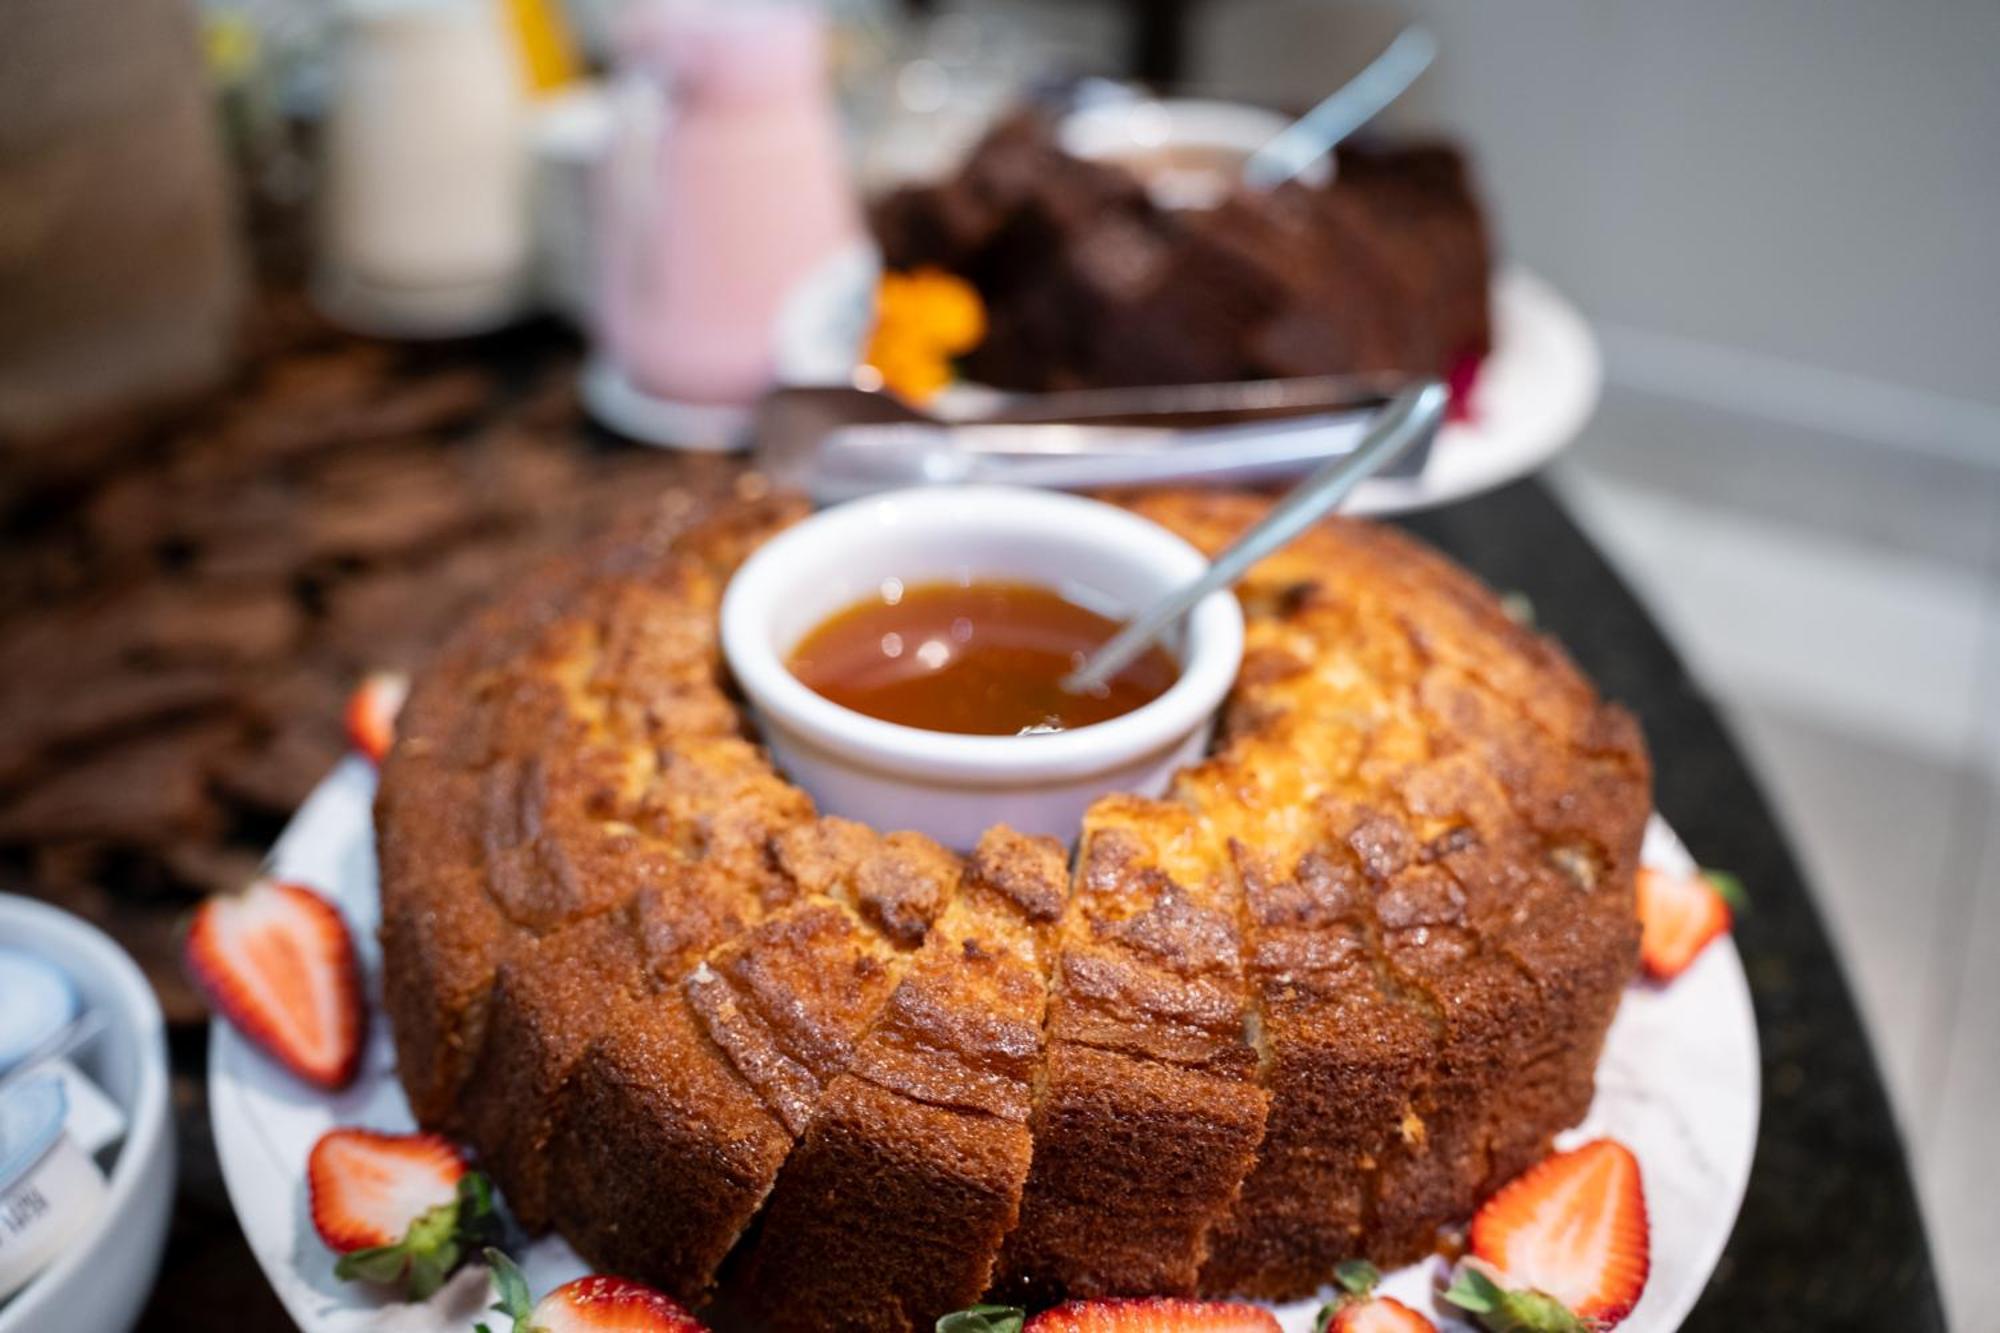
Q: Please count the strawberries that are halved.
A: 8